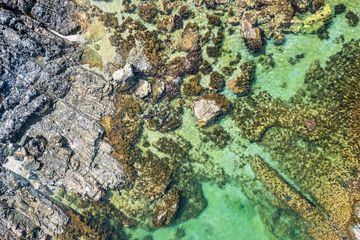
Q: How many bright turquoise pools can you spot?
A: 2